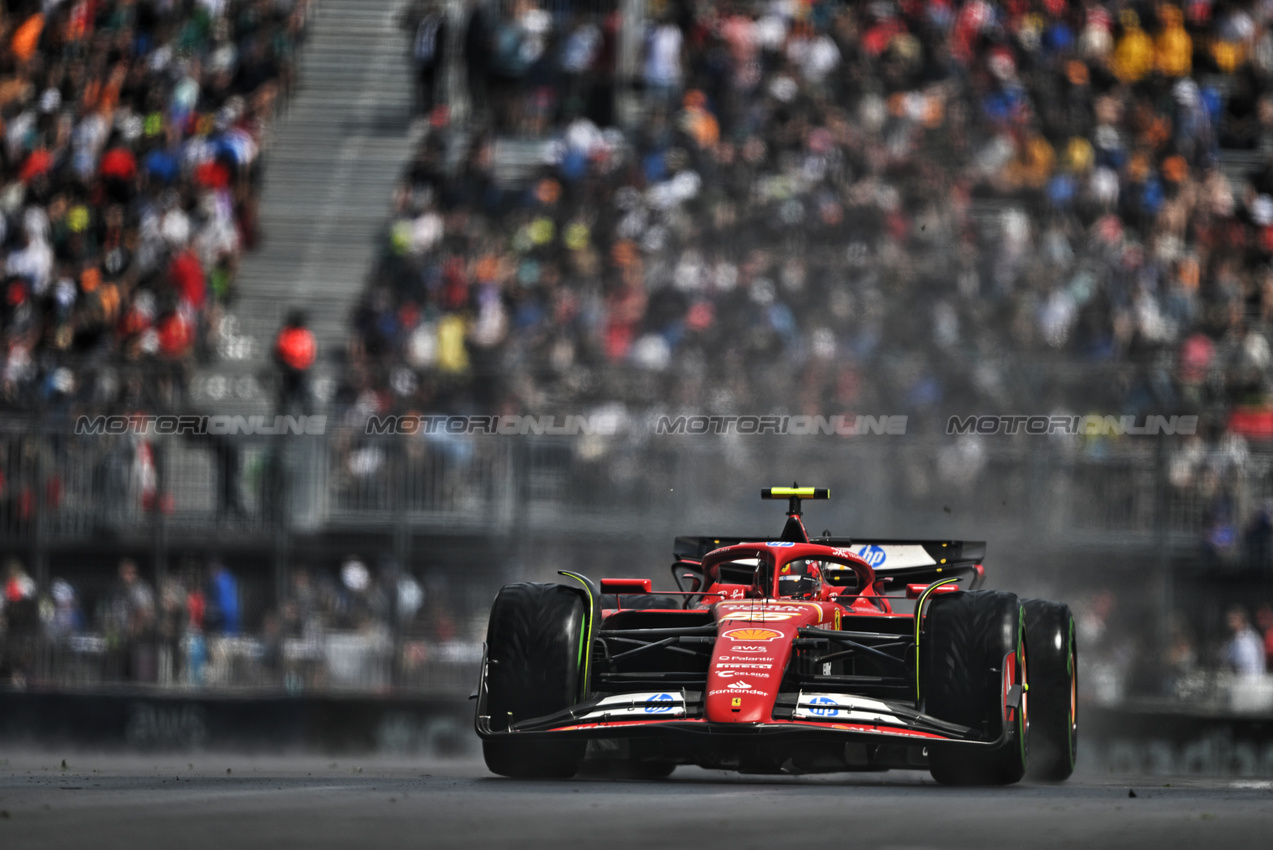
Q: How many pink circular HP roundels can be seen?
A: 0